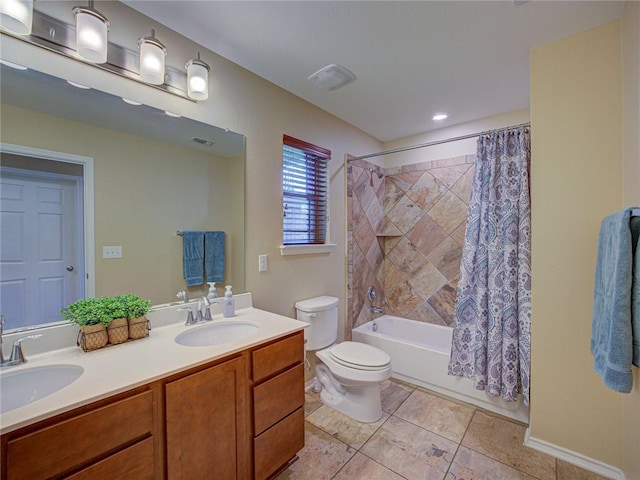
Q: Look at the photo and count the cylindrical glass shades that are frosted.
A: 4